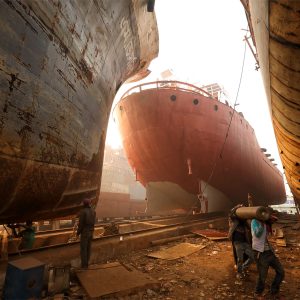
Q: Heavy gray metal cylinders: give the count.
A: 1